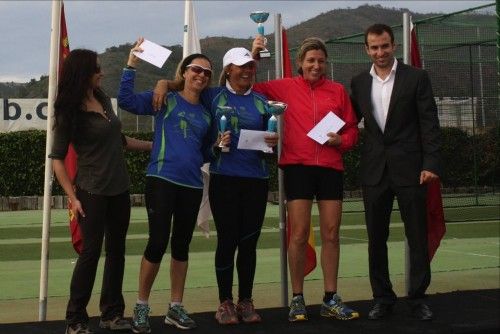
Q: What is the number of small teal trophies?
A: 3